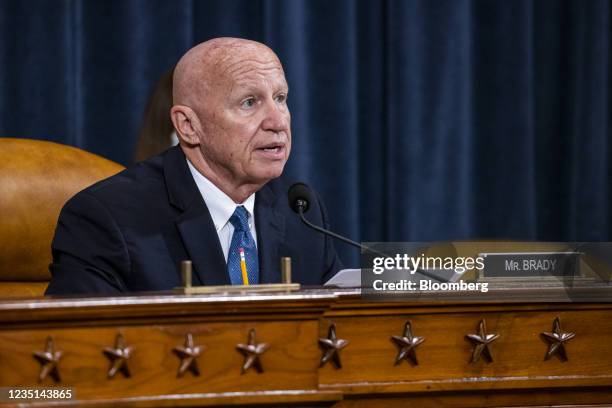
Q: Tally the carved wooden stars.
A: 8